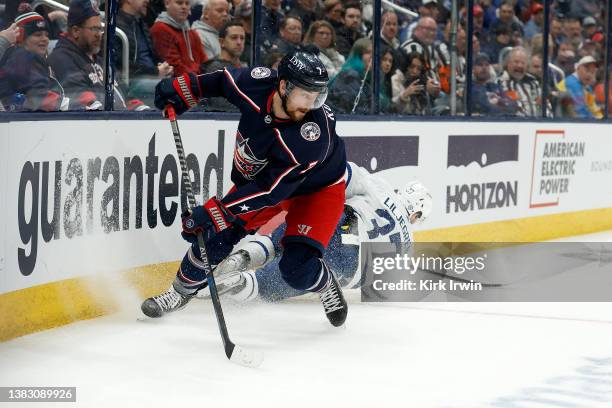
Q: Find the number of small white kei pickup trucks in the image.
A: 0